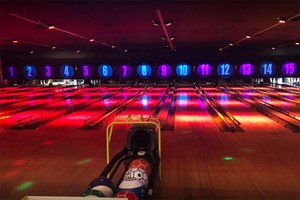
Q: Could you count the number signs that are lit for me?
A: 15